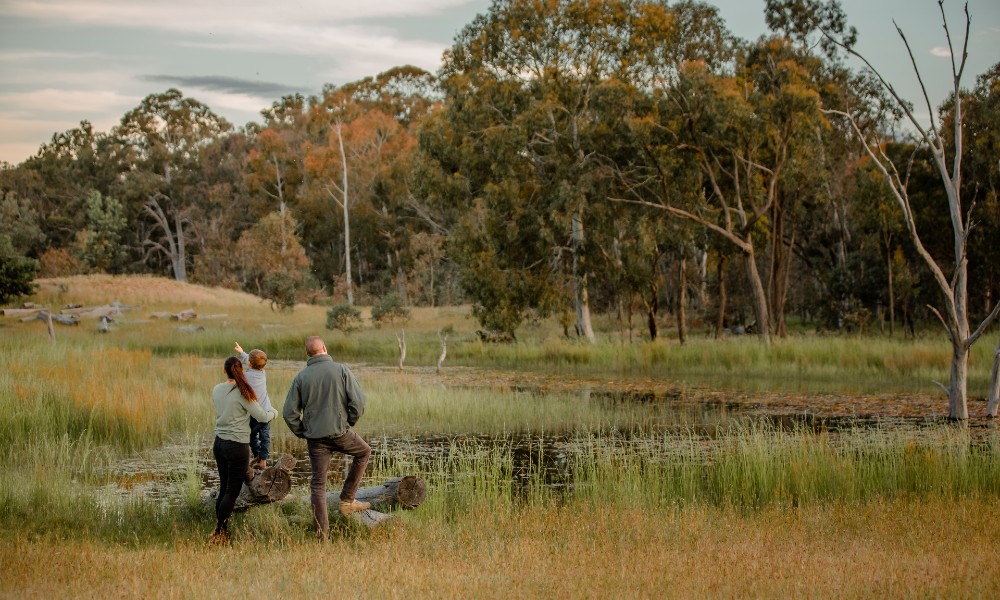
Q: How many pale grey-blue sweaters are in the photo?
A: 1